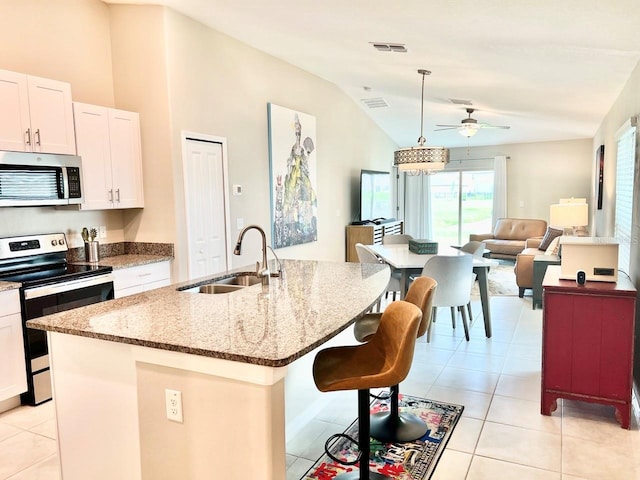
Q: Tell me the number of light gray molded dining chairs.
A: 4